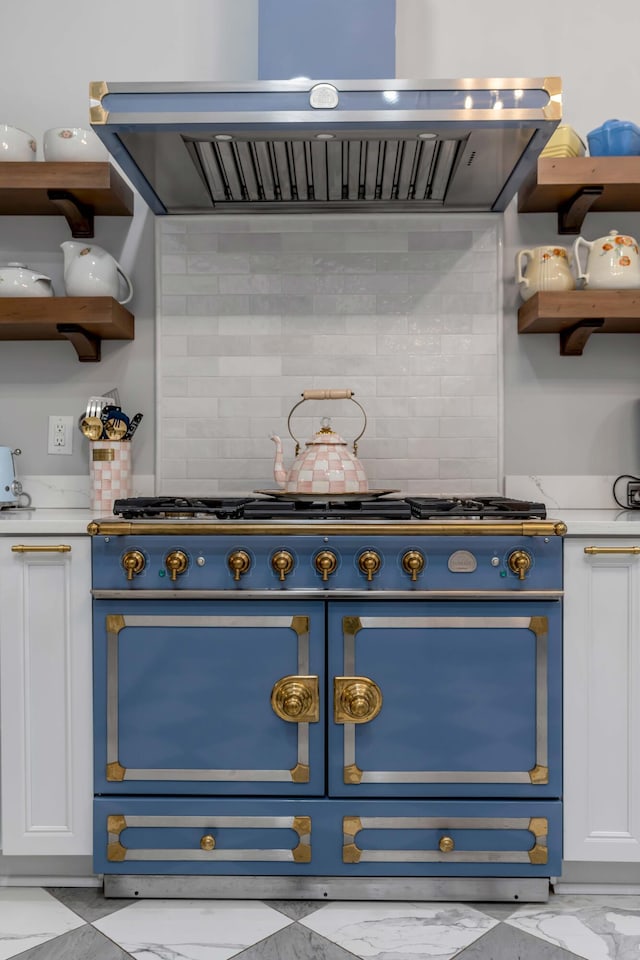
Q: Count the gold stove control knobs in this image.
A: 8